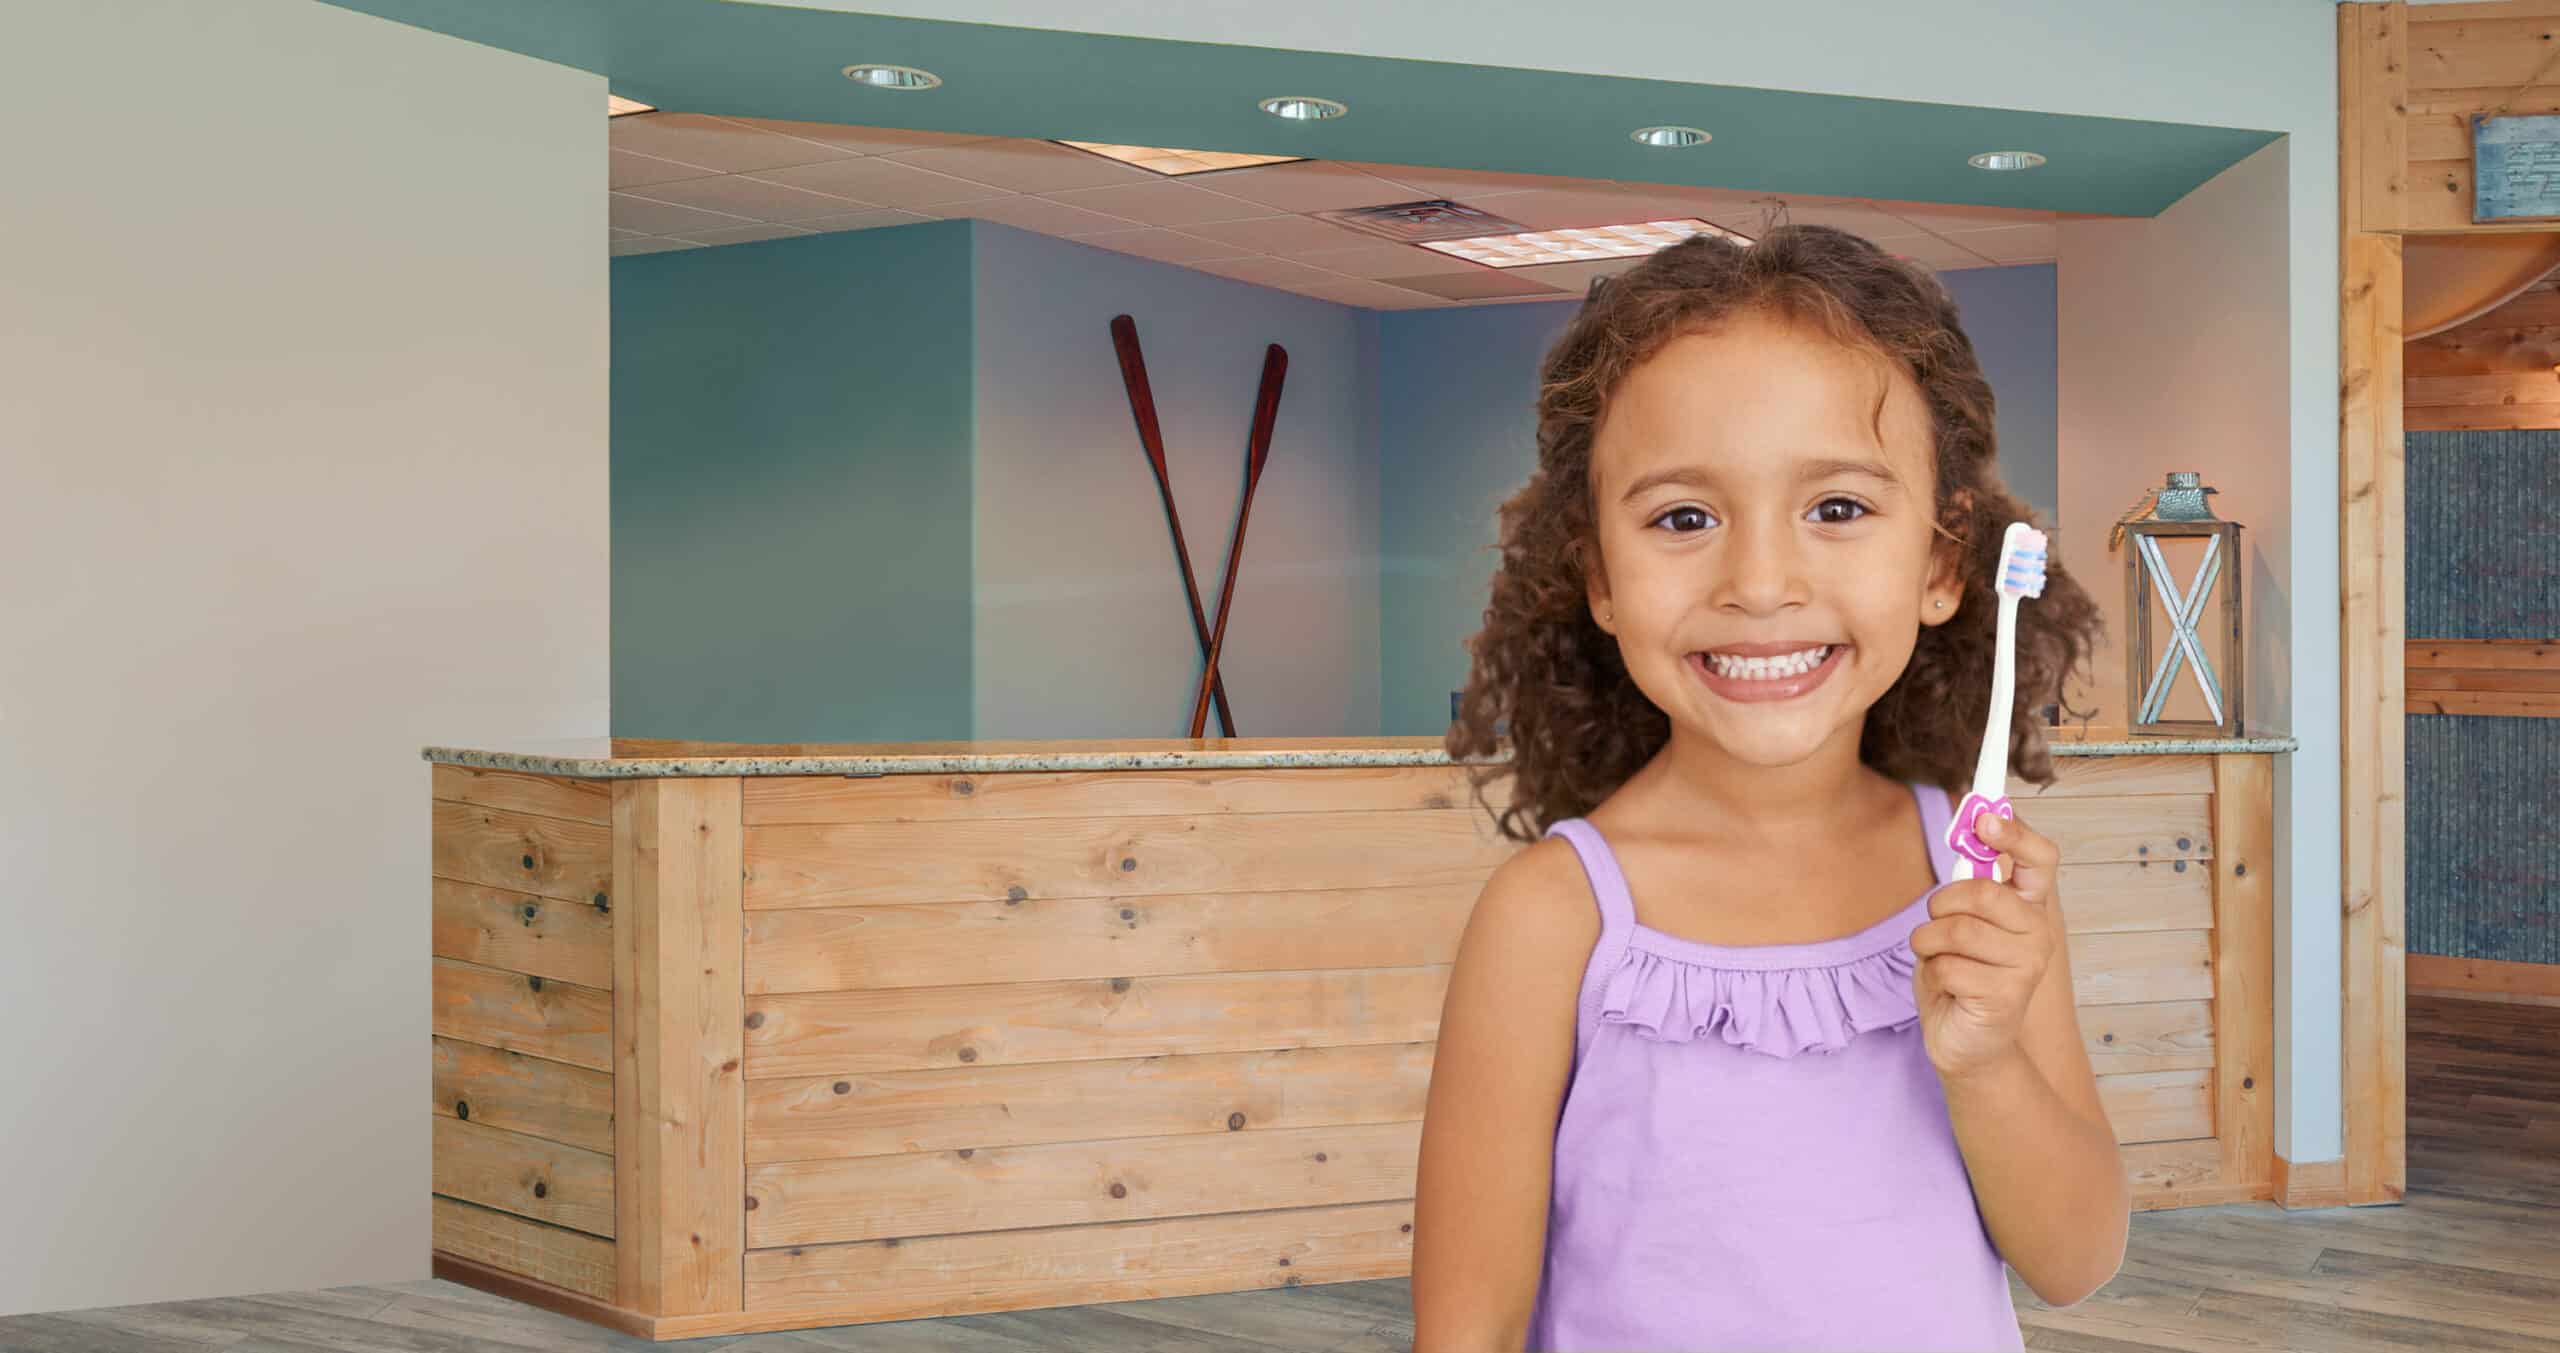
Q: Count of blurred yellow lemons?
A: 0